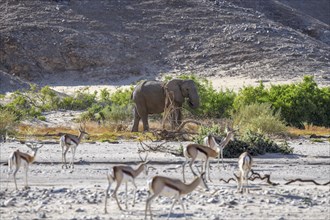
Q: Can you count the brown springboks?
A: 7